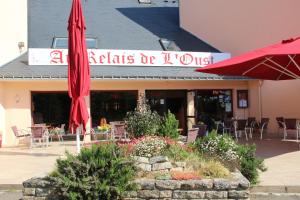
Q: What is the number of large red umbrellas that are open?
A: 1